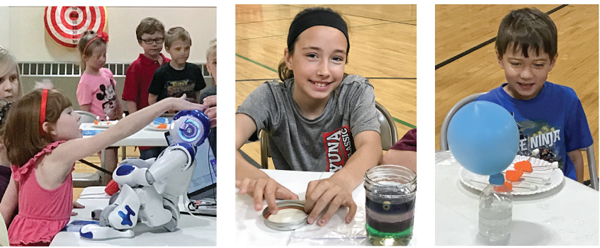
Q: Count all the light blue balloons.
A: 1